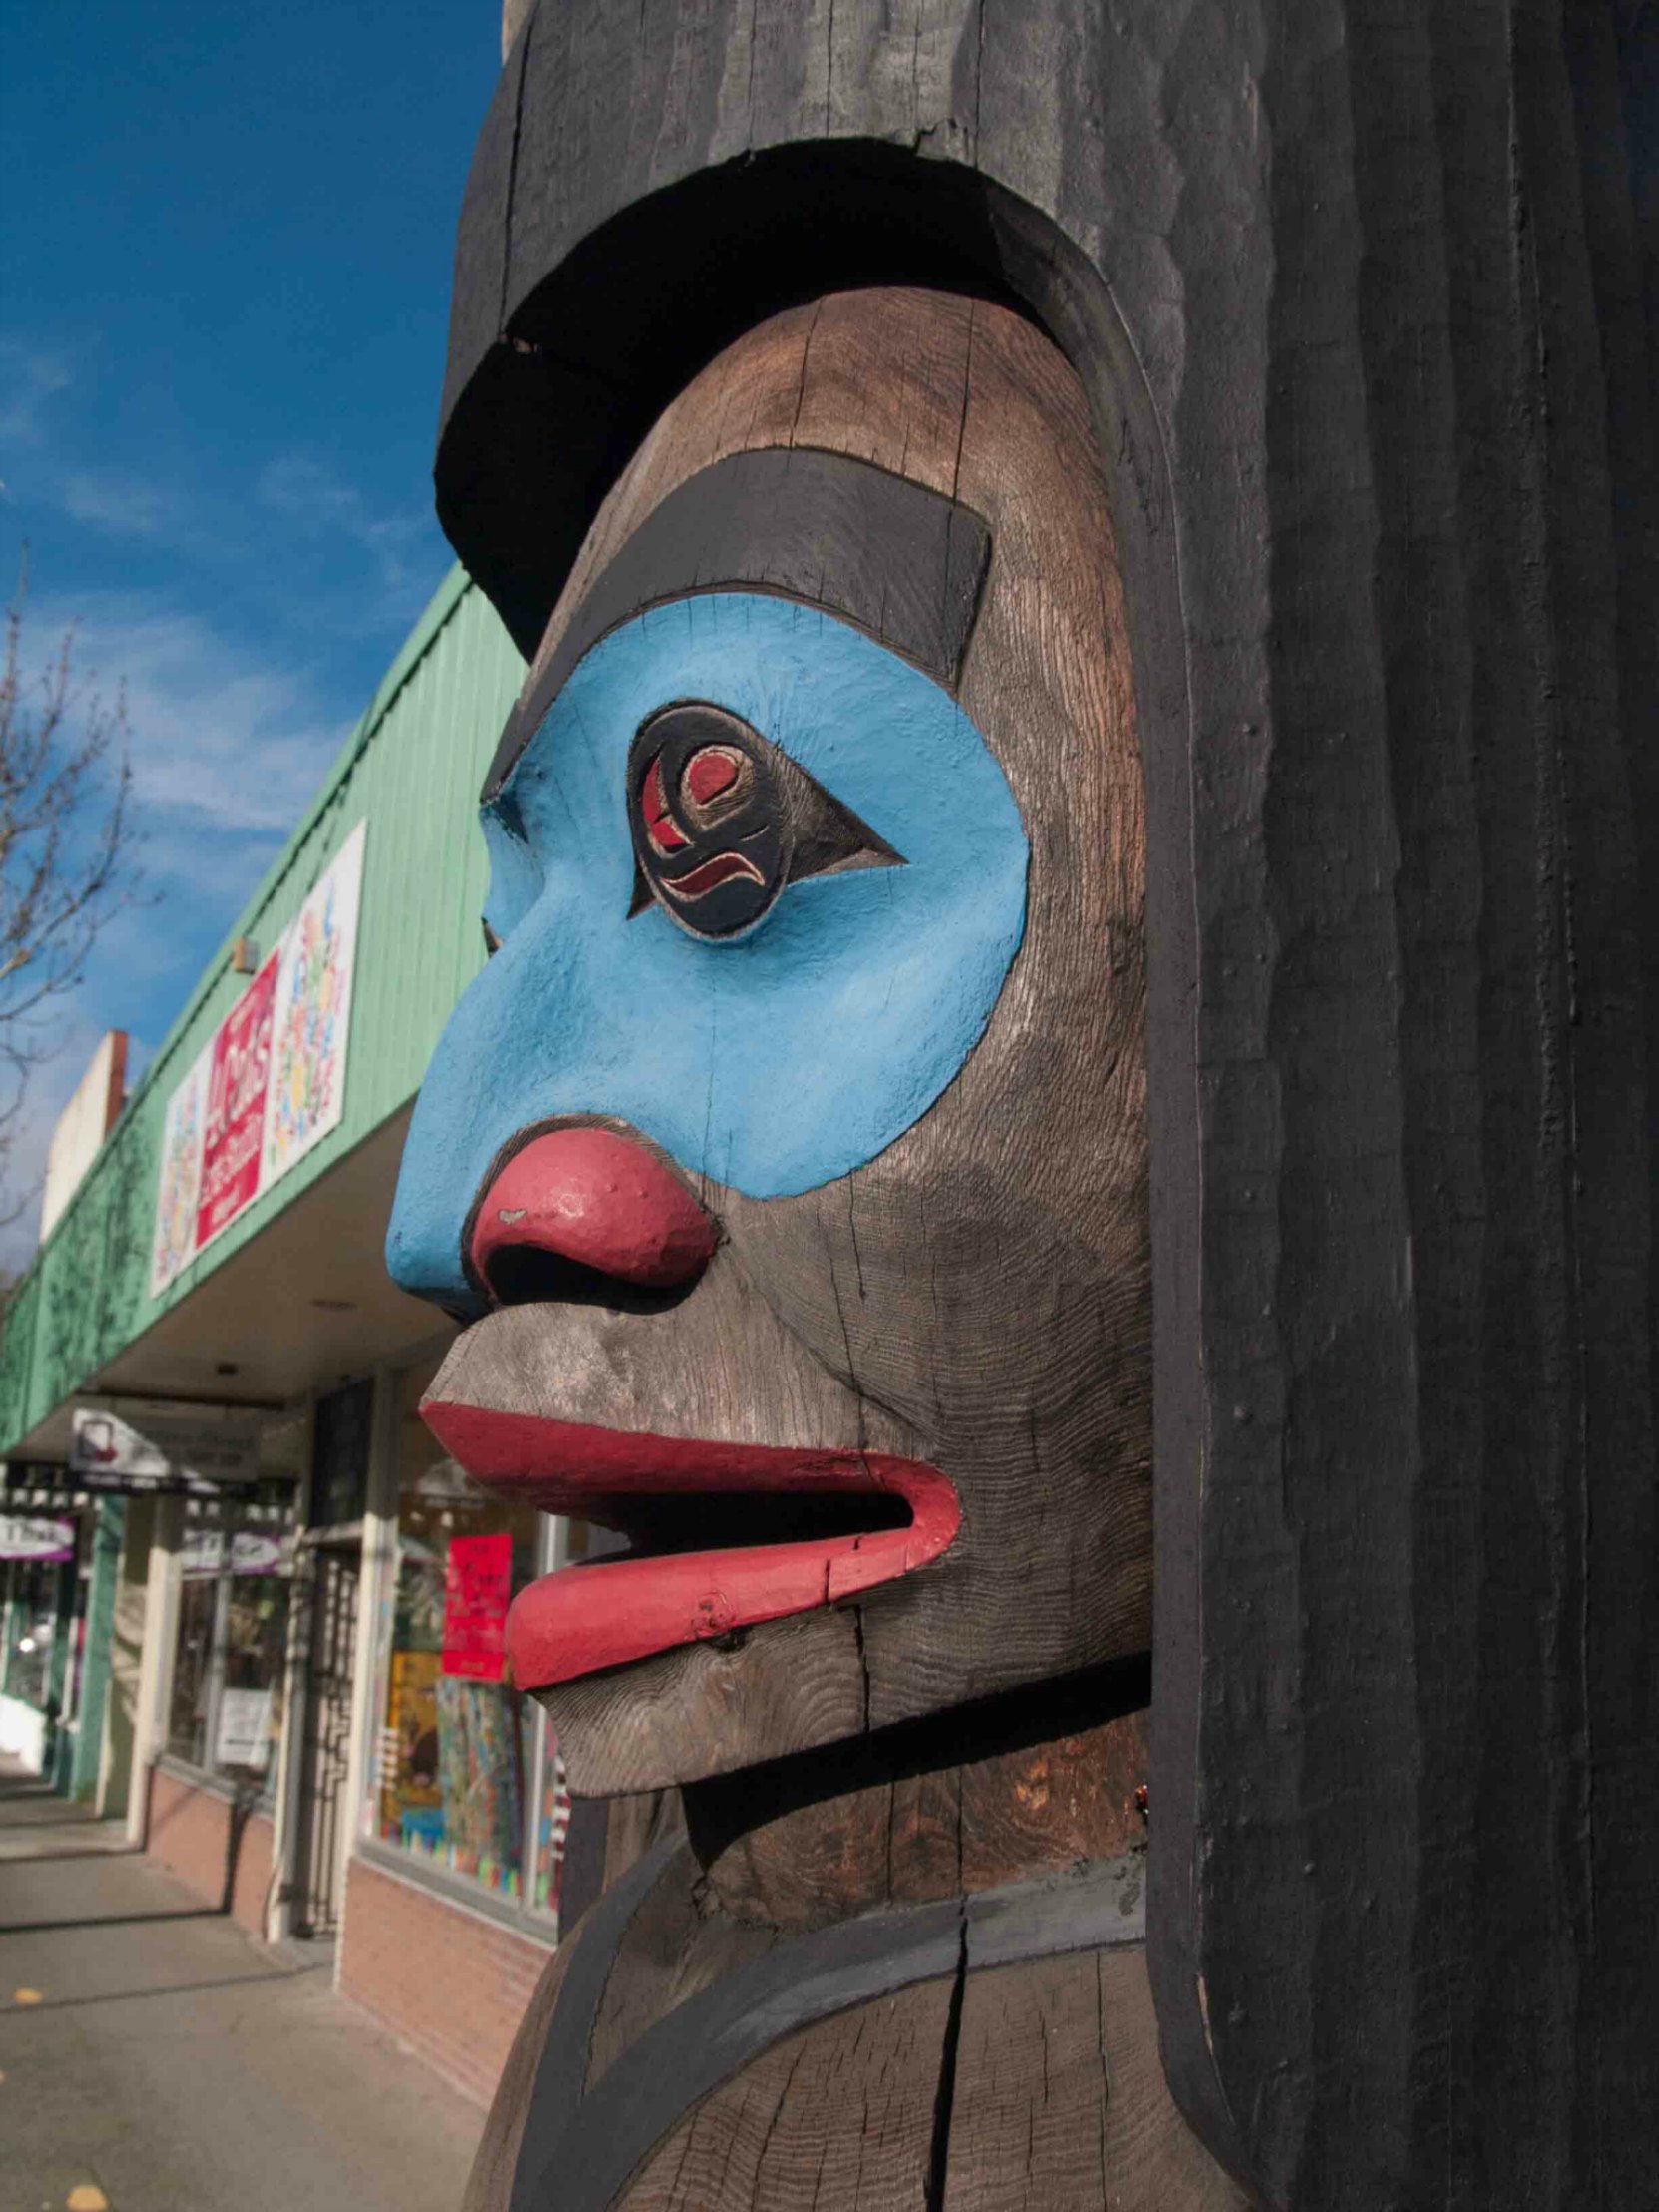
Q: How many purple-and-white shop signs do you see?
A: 2